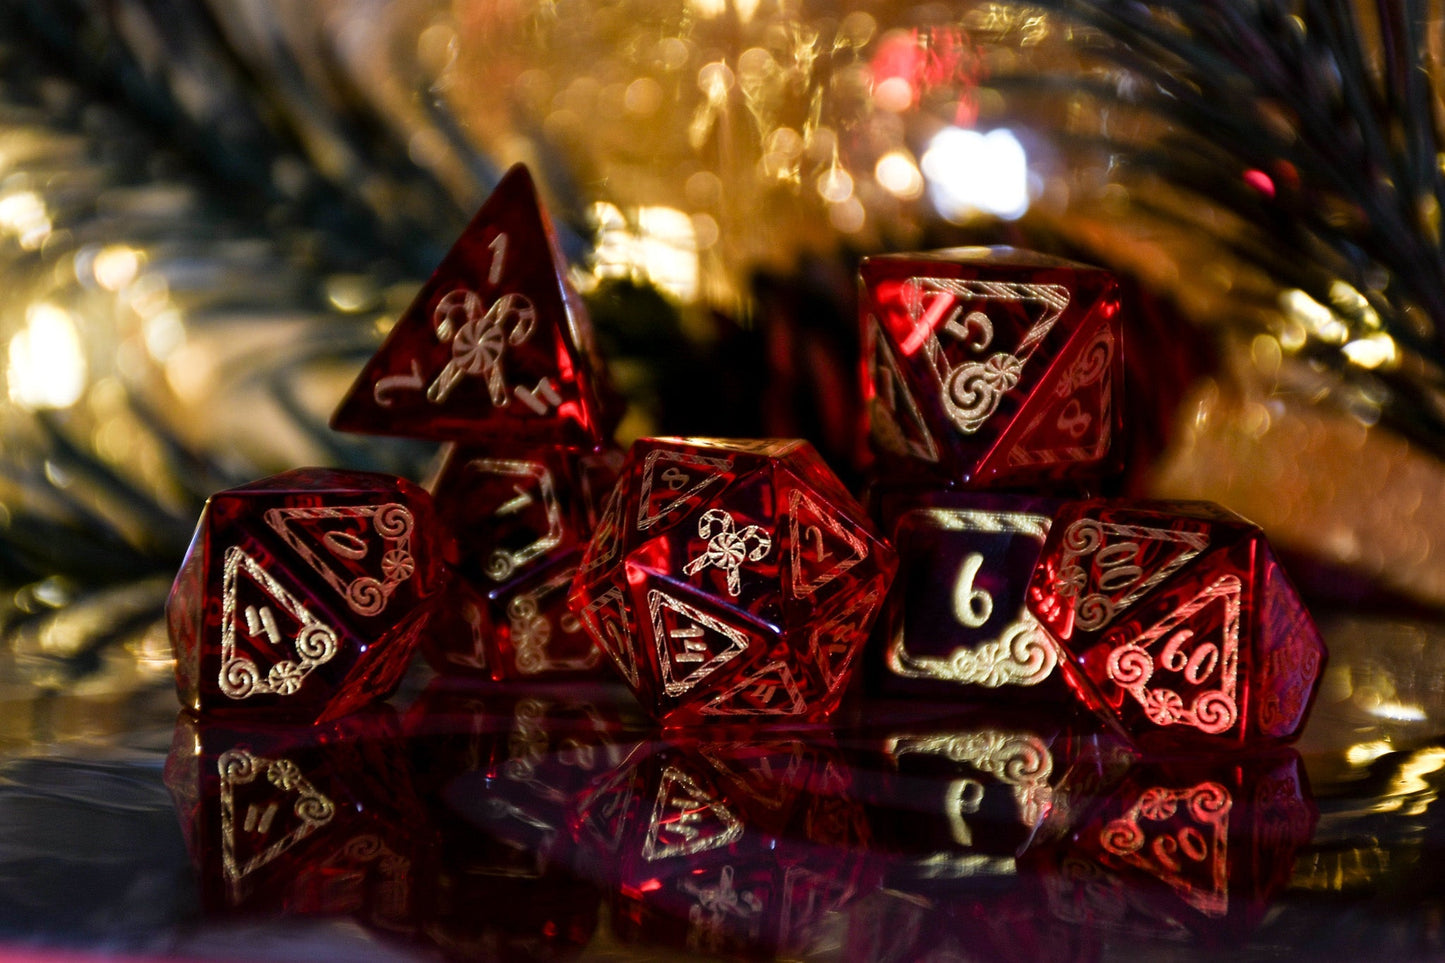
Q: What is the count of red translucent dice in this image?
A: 7